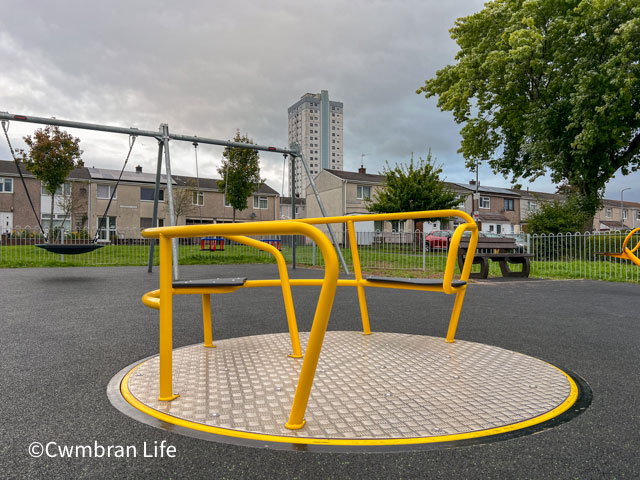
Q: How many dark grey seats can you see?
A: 2